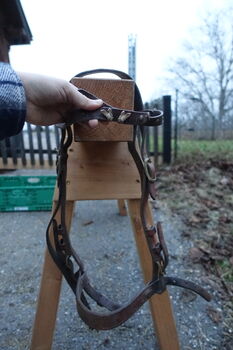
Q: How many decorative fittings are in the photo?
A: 2